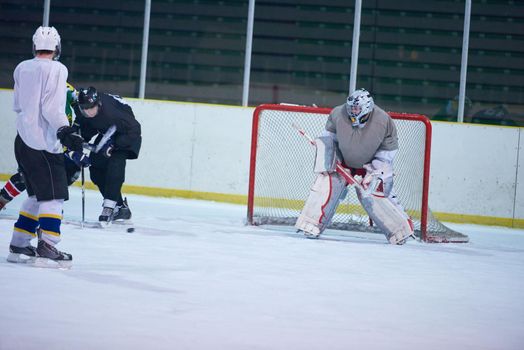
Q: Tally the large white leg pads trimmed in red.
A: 2